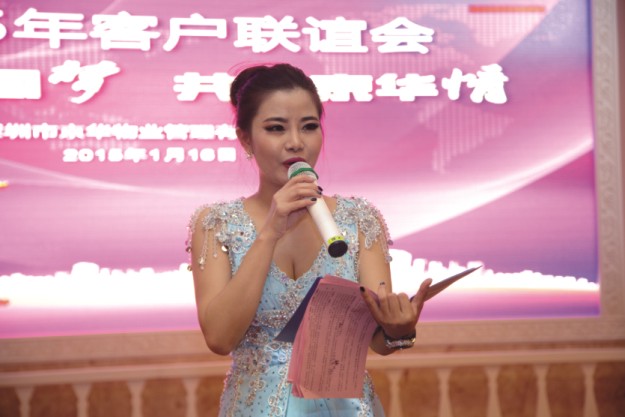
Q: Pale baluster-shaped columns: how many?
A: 9